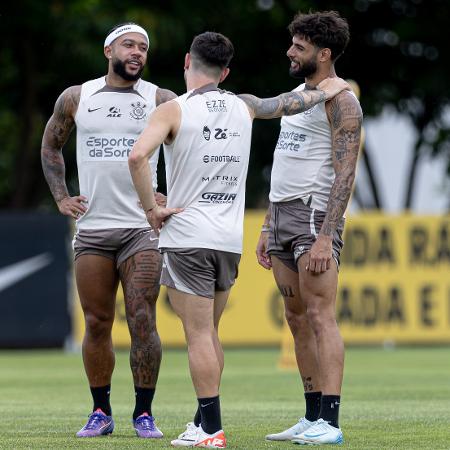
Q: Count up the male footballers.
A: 3